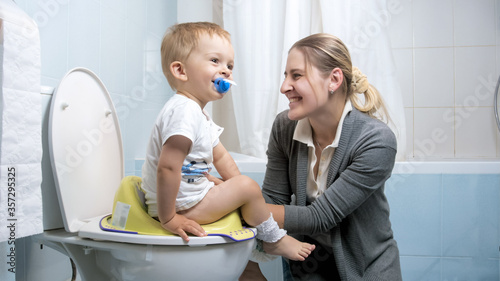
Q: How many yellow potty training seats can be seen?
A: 1